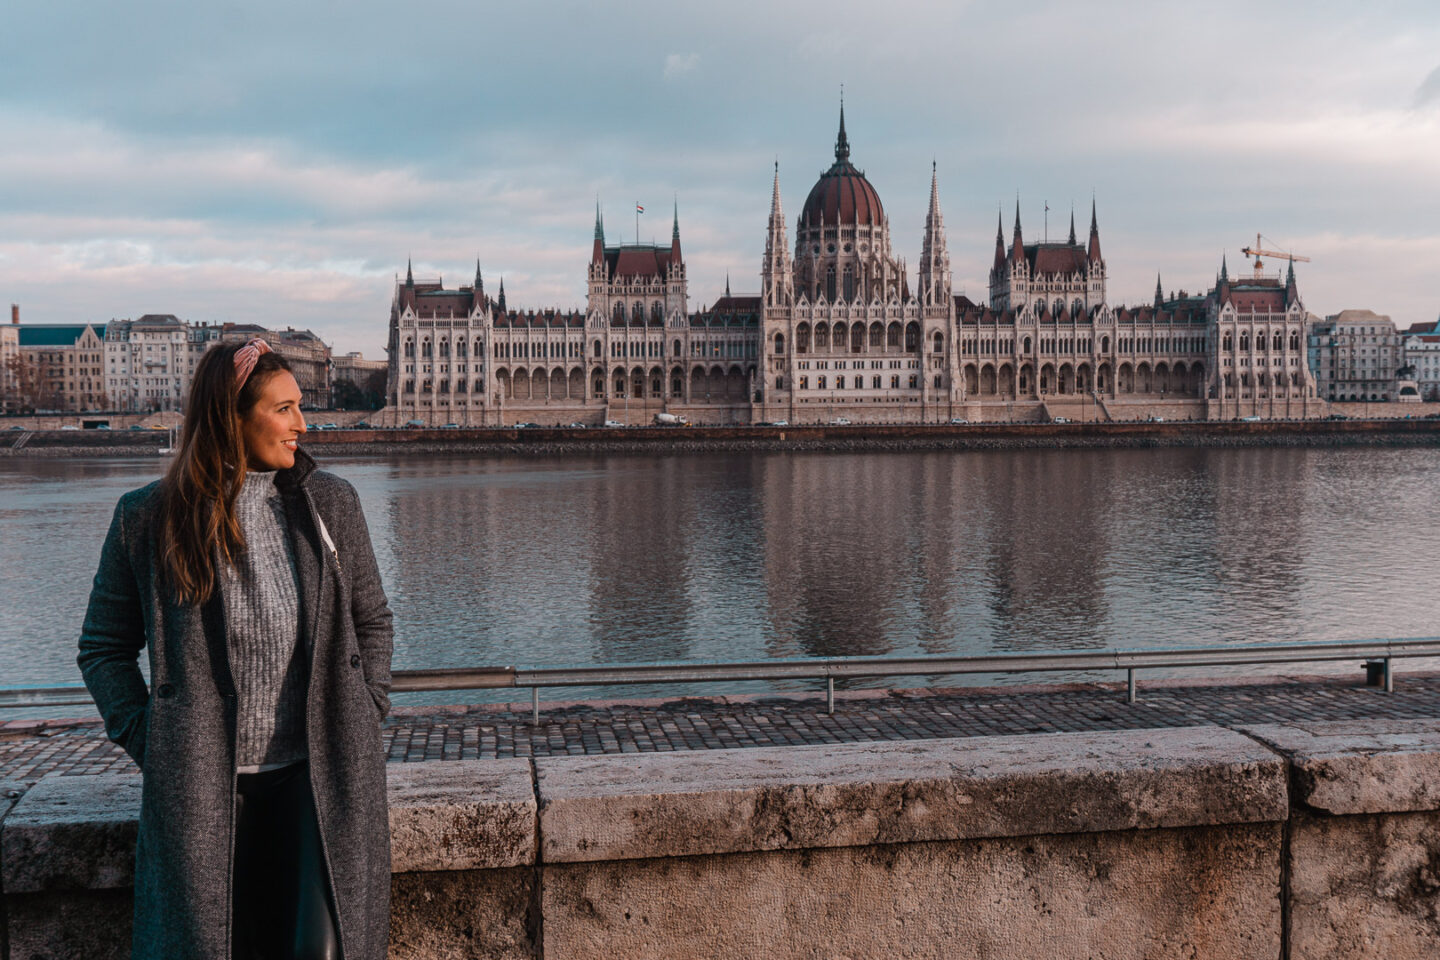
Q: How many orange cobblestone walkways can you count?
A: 0